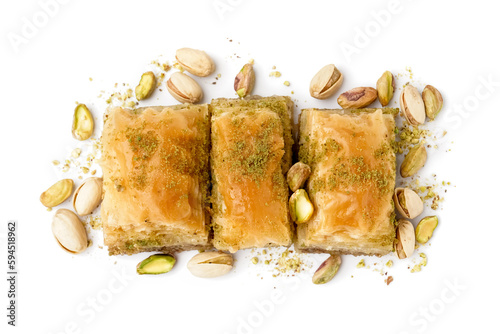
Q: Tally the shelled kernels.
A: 13